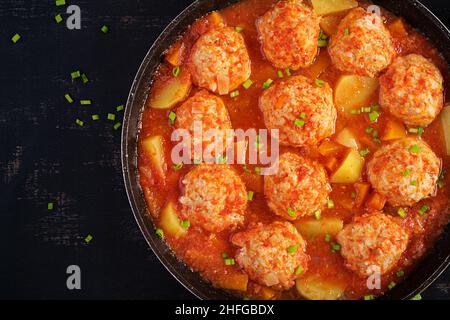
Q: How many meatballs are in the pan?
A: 11